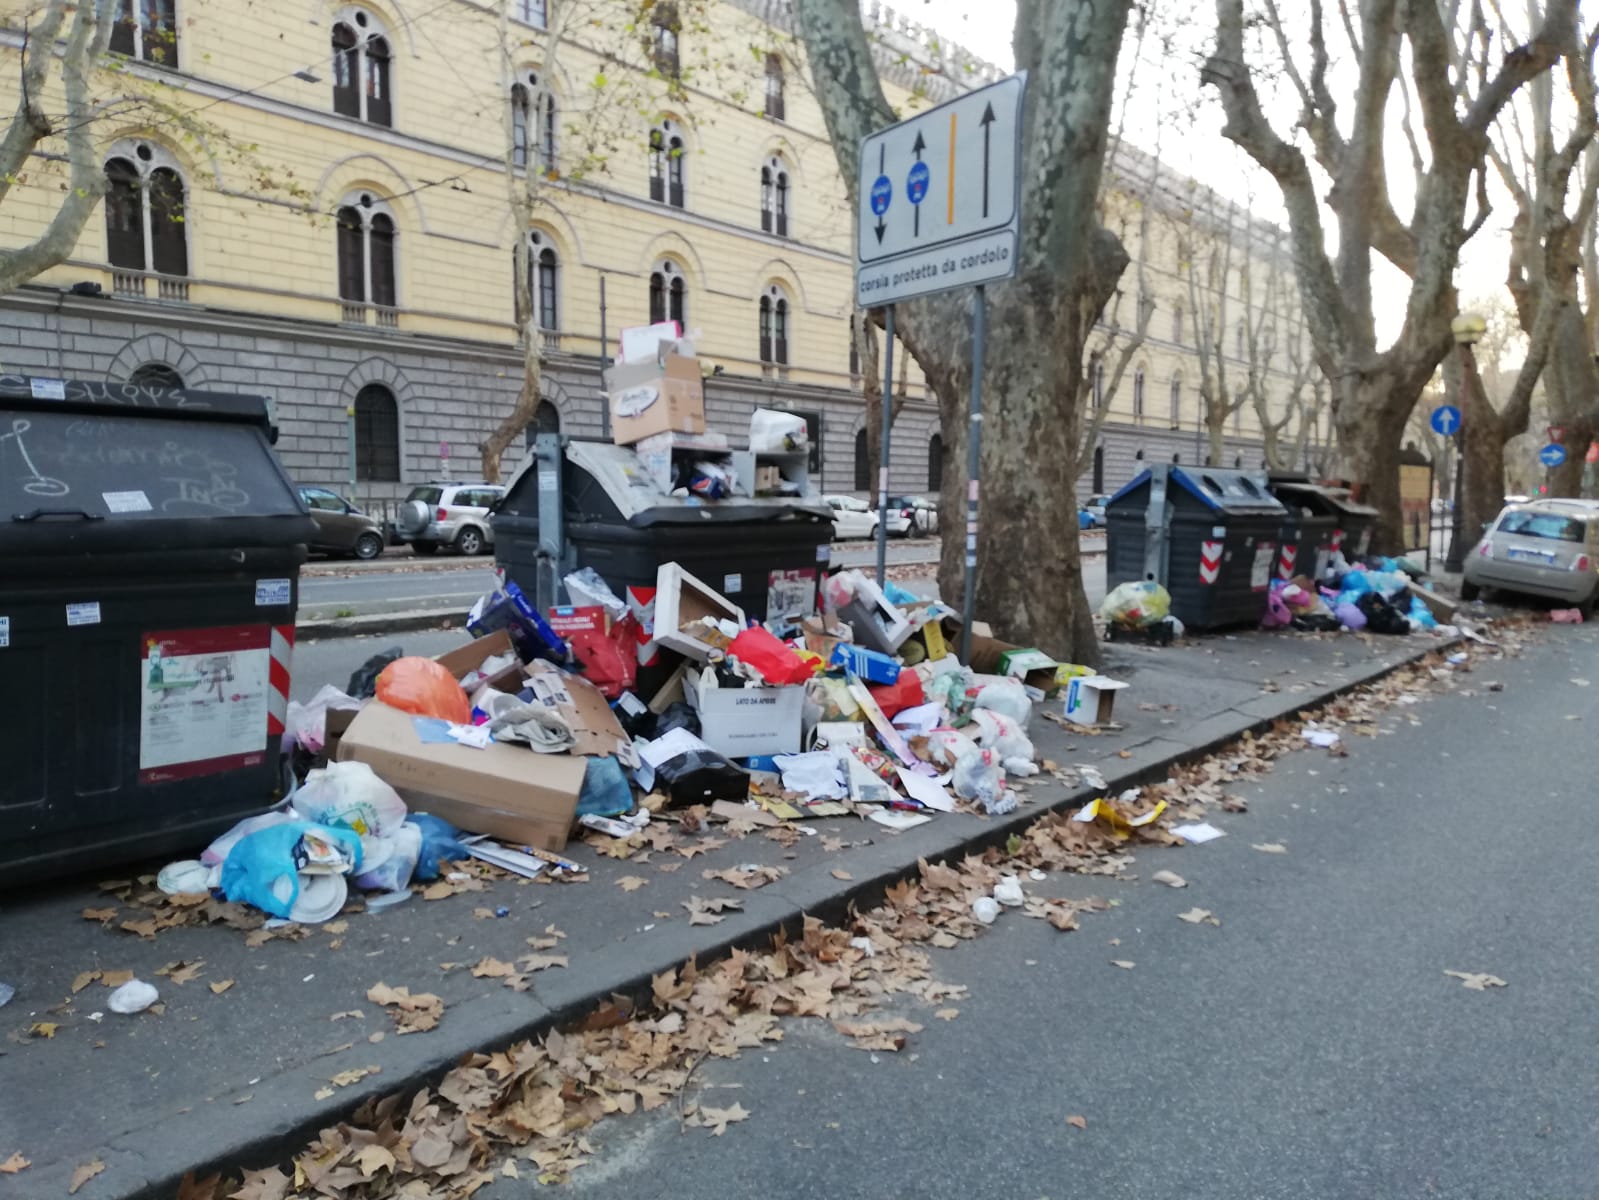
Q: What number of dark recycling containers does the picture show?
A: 5